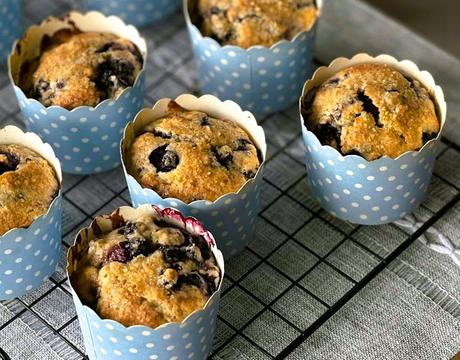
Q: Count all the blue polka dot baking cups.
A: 8